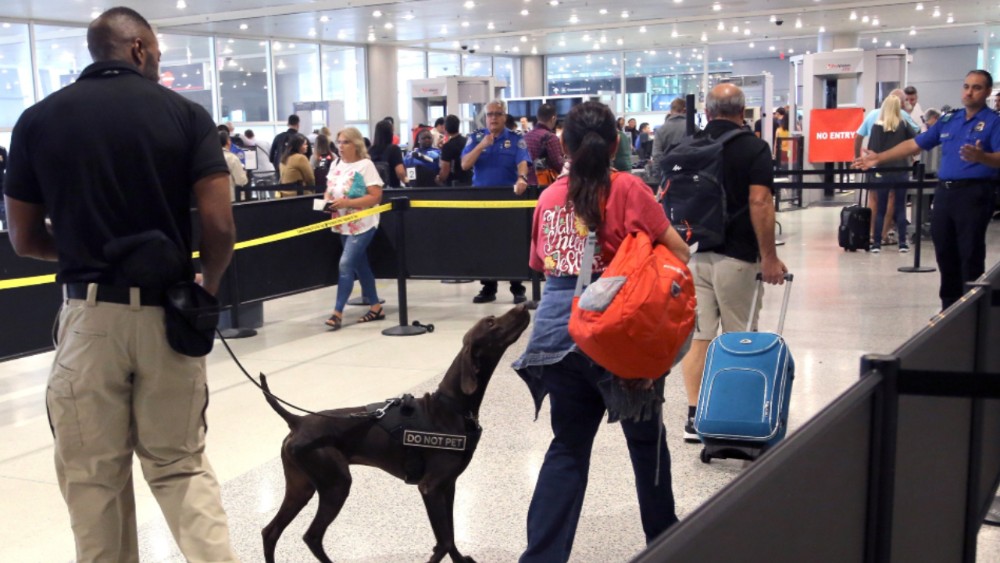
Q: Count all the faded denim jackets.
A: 1